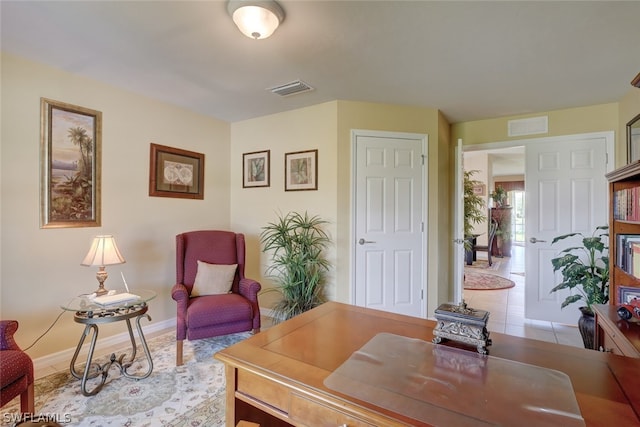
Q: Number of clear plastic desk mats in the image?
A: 1